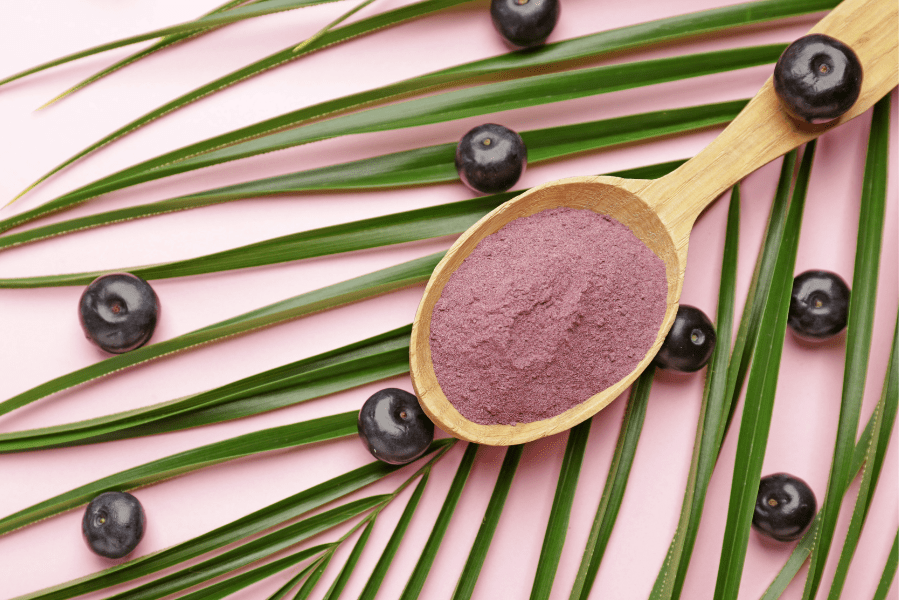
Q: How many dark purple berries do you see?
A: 9